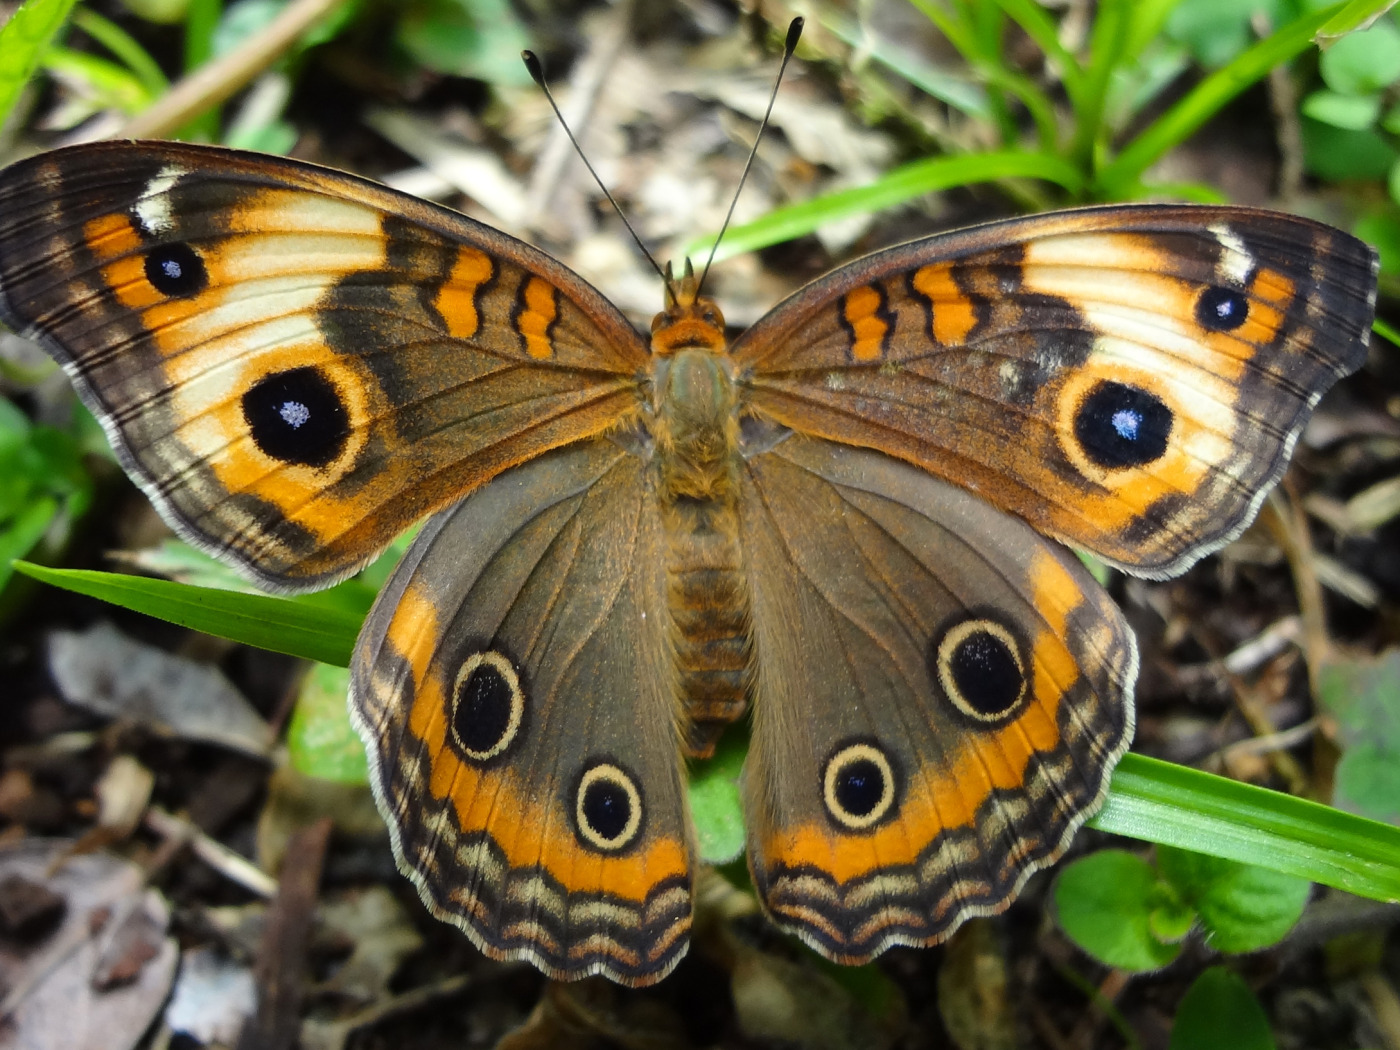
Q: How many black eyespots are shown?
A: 8